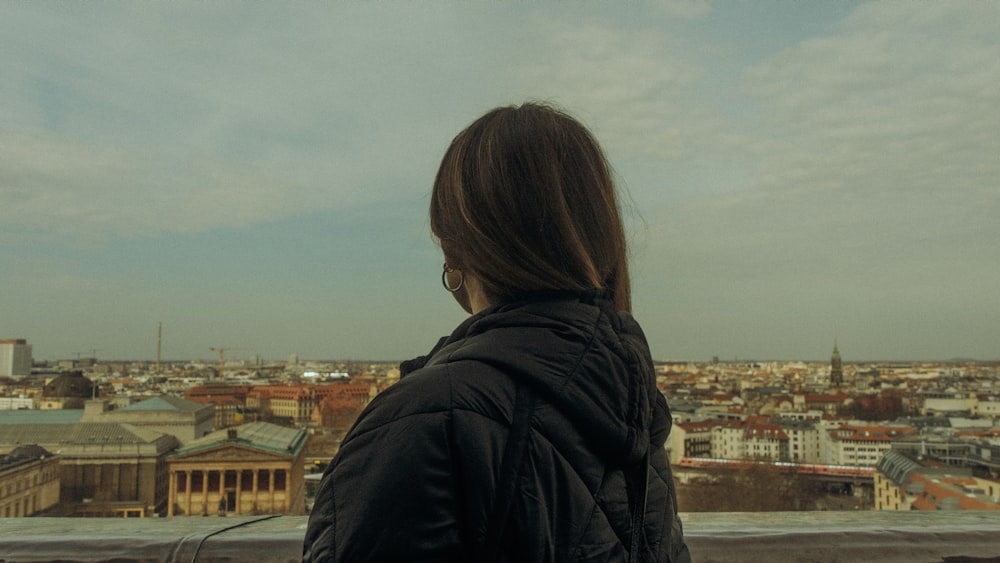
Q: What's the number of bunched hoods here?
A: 1